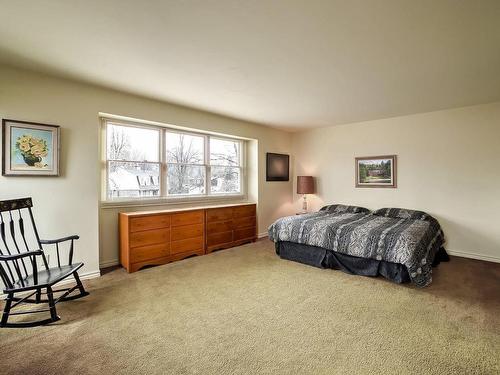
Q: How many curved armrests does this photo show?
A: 2